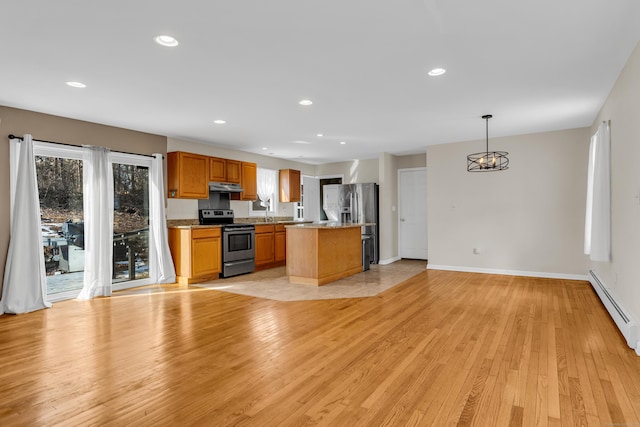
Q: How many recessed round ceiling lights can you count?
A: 8